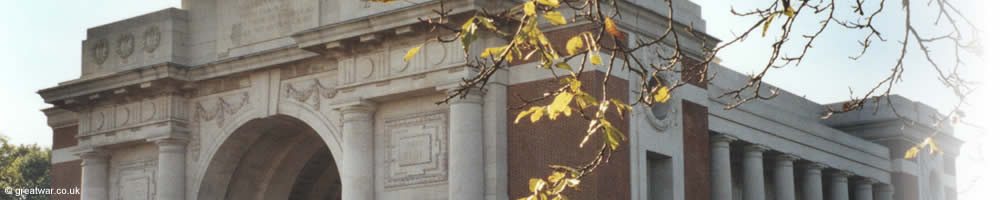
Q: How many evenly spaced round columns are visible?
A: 7